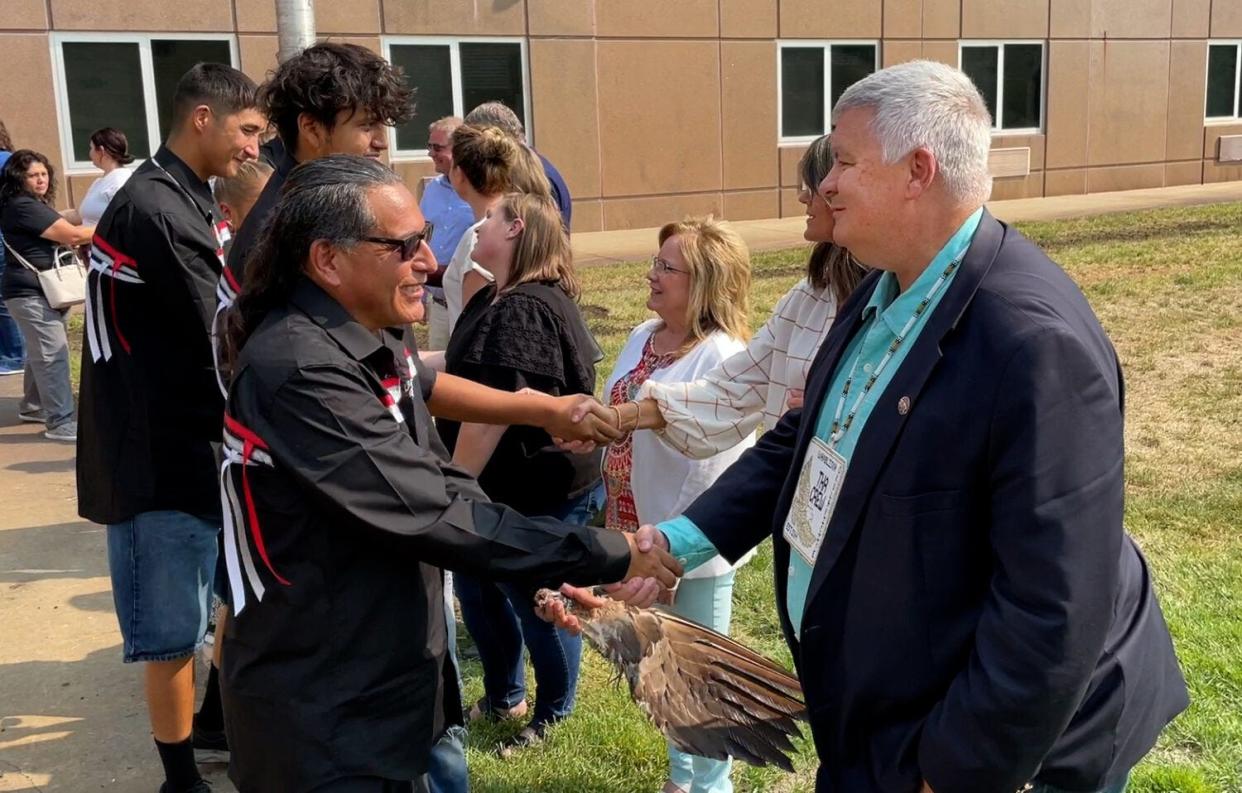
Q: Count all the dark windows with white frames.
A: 5